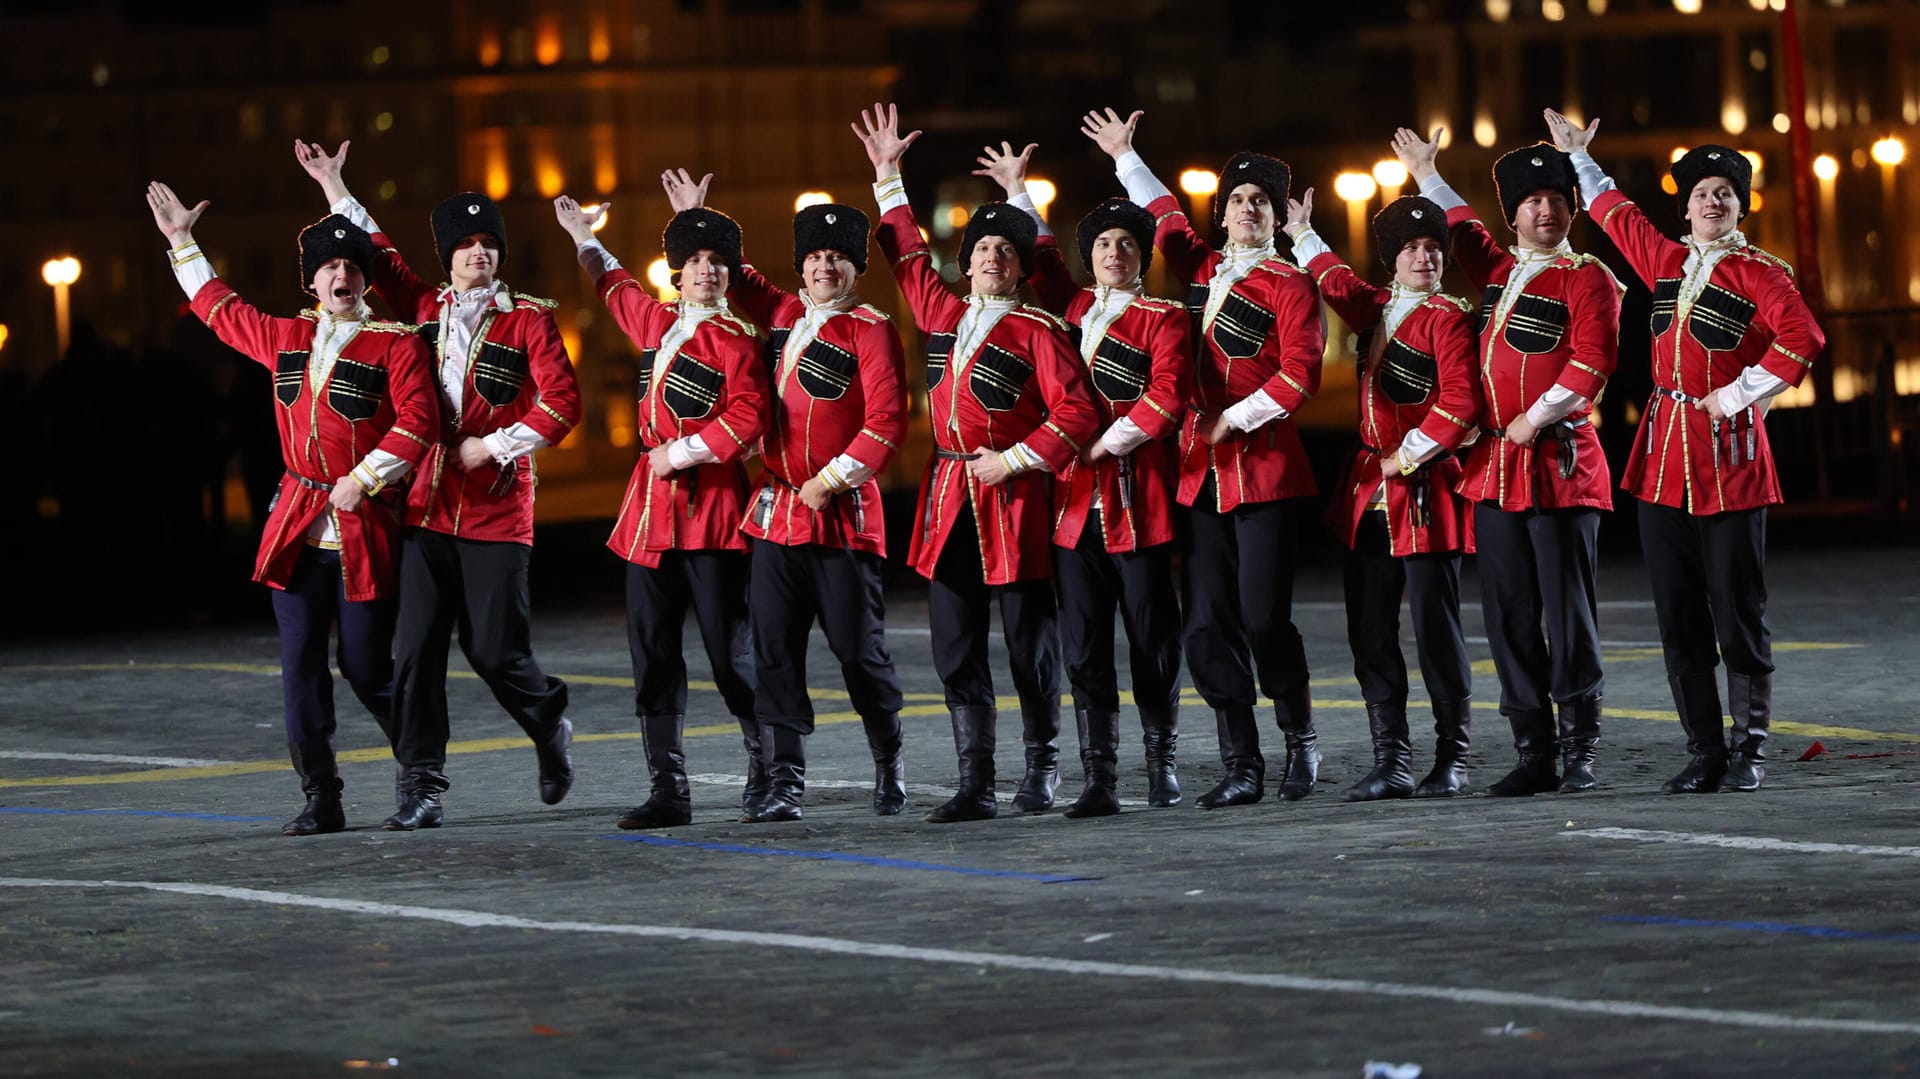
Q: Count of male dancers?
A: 10